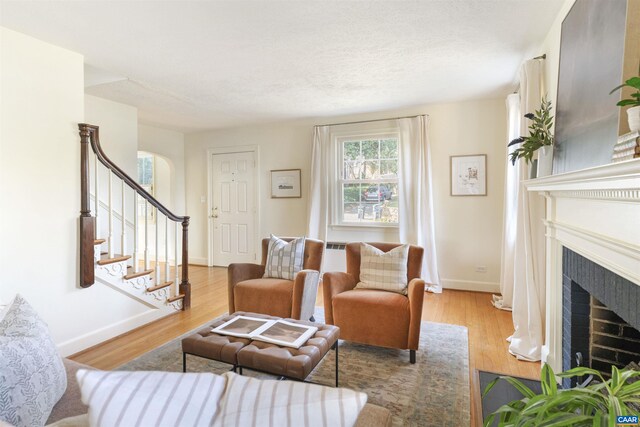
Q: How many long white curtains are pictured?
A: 4